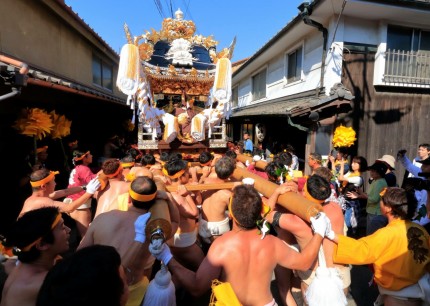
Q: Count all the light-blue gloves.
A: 2